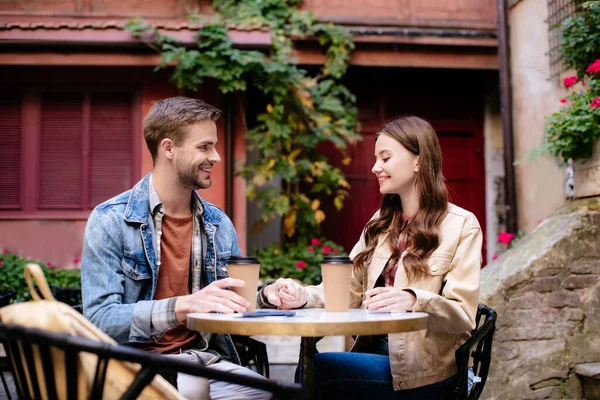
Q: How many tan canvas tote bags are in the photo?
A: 1